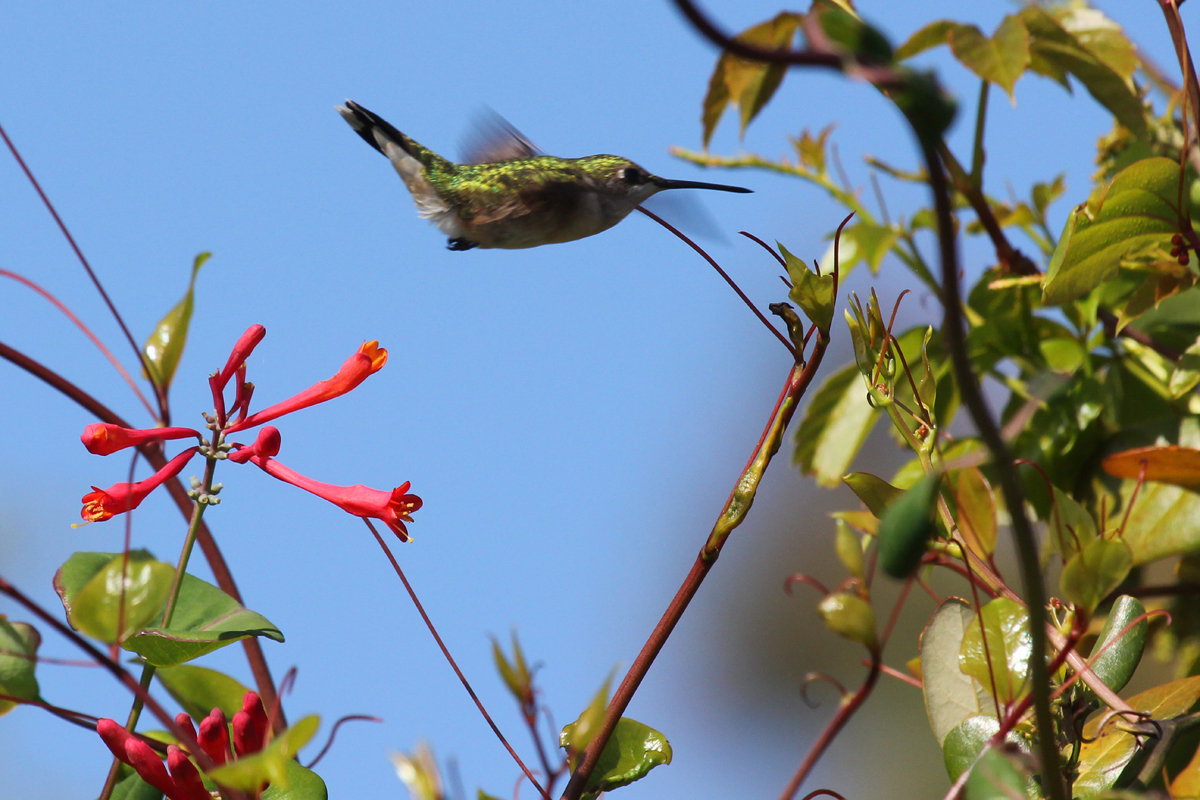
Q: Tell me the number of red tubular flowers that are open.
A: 3